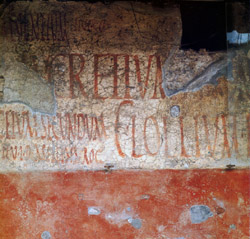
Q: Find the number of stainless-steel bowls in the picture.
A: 0